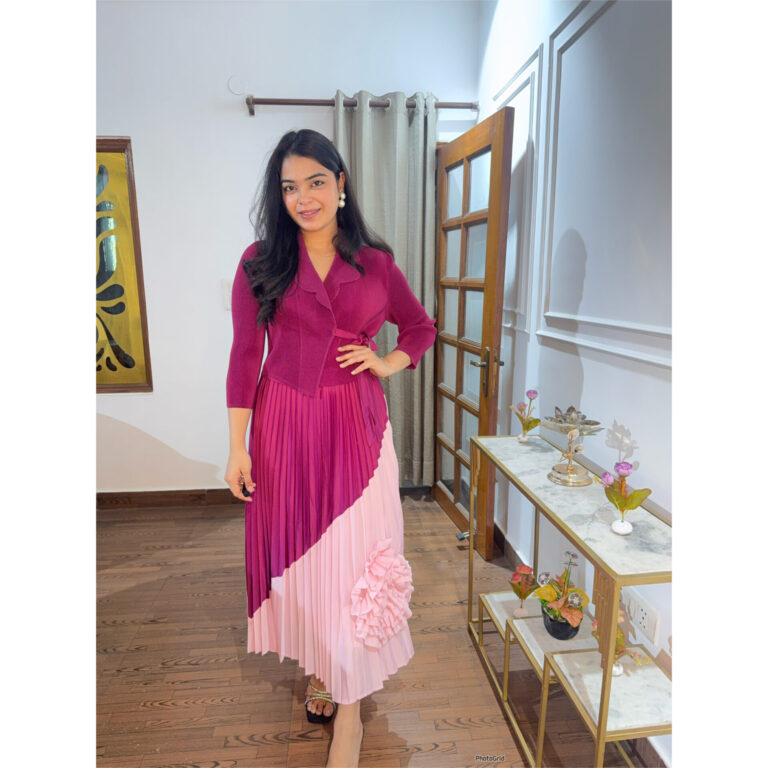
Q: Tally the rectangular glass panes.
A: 12